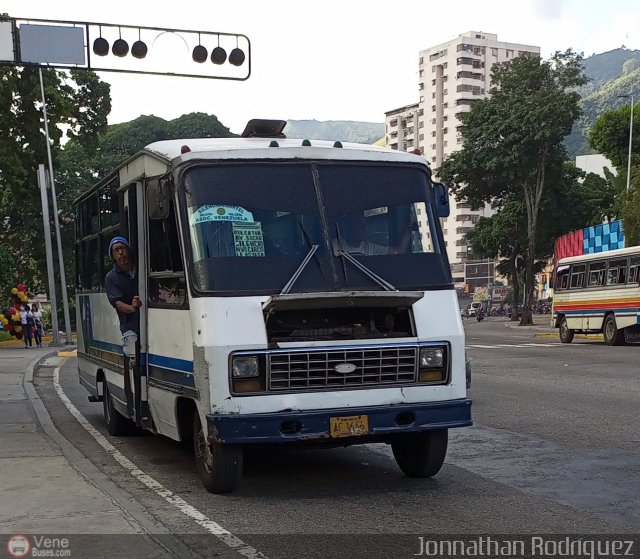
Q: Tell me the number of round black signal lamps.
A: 6